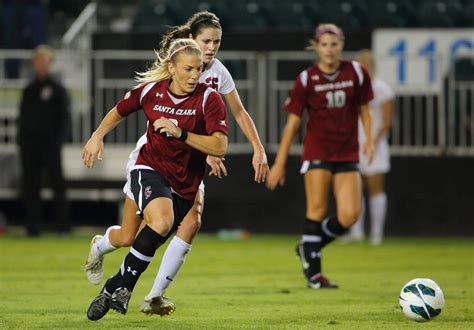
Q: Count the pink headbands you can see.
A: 2